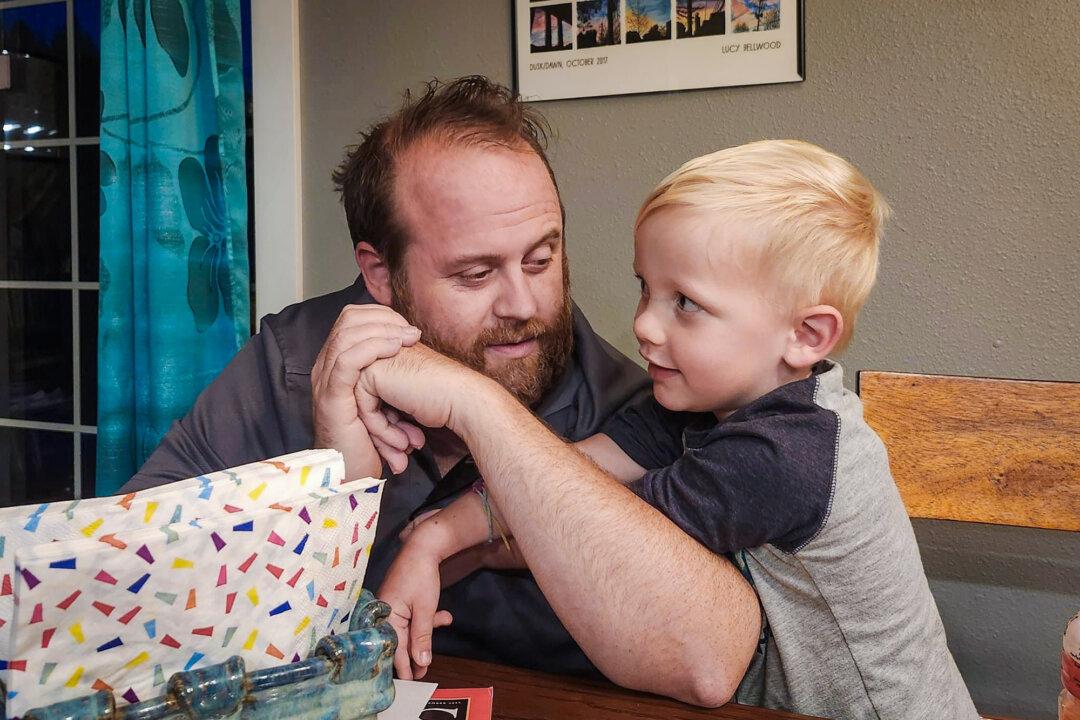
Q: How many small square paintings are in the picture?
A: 5